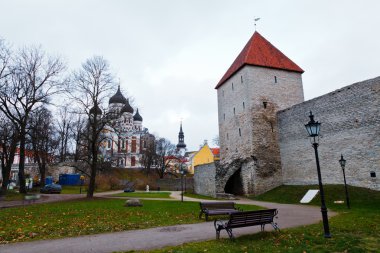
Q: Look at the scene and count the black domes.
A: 4